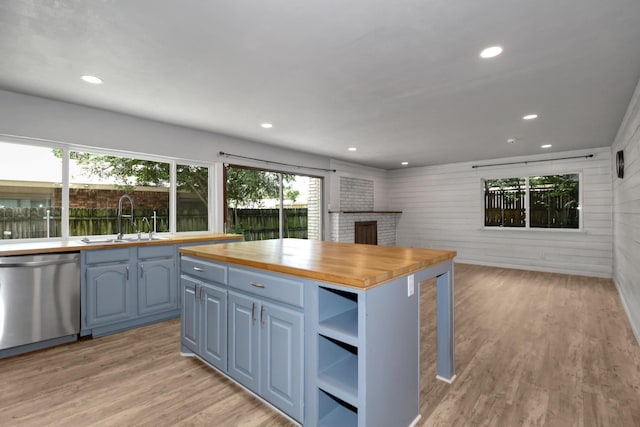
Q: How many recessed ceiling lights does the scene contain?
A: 7